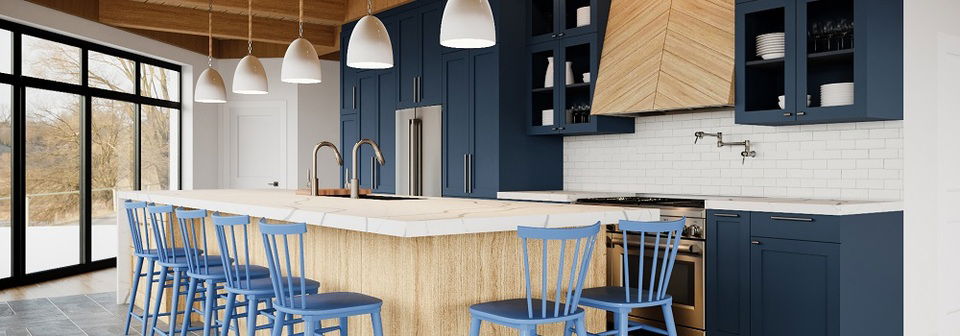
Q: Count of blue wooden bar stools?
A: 7